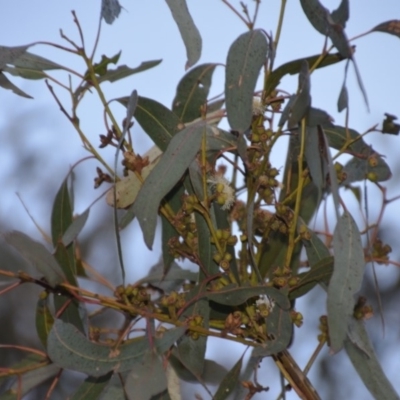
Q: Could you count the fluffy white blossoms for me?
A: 3